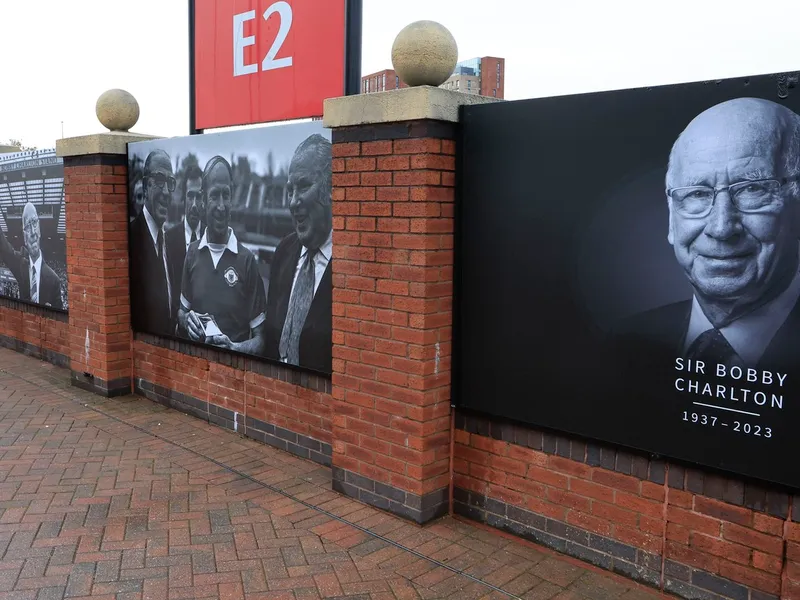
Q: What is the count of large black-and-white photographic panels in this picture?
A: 3